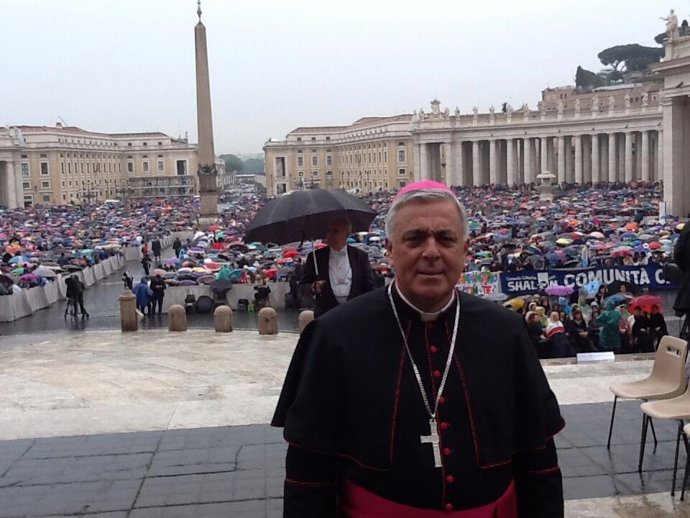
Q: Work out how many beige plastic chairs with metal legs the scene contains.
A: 3